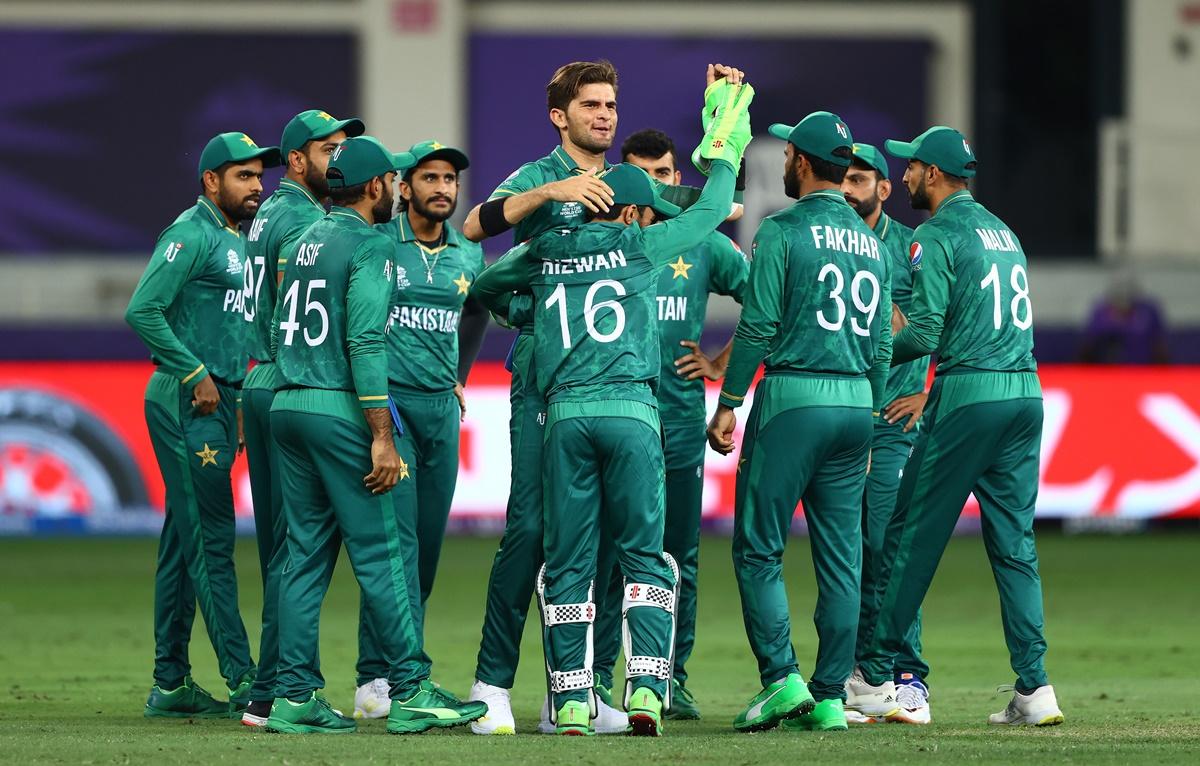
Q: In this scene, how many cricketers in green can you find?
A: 10